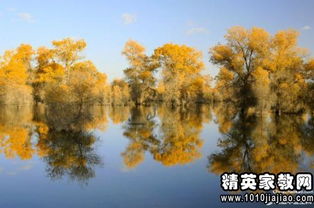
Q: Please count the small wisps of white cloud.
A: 4